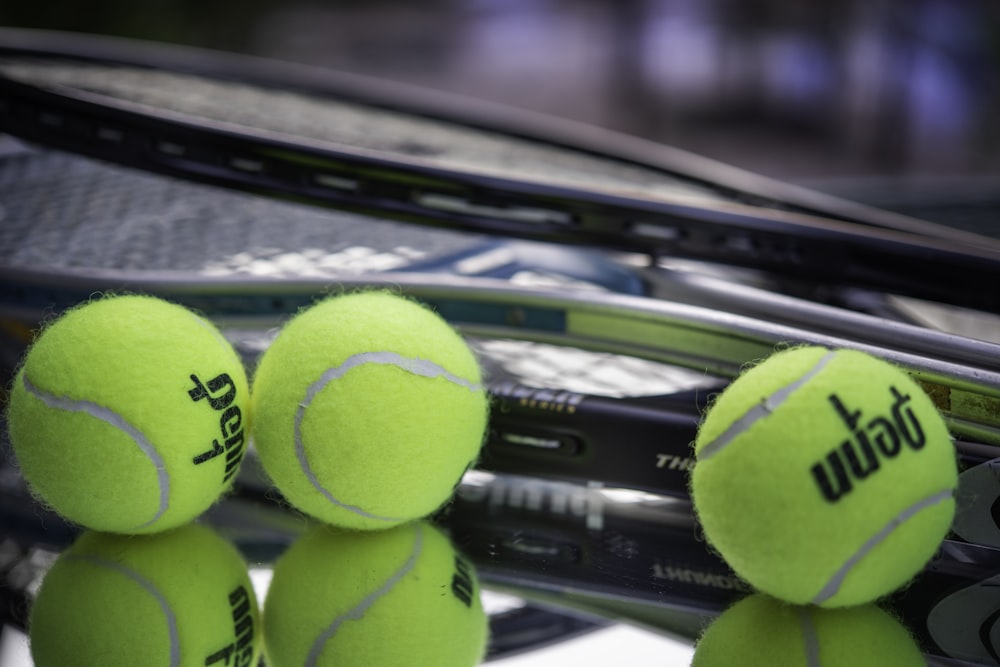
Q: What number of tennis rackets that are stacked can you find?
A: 3